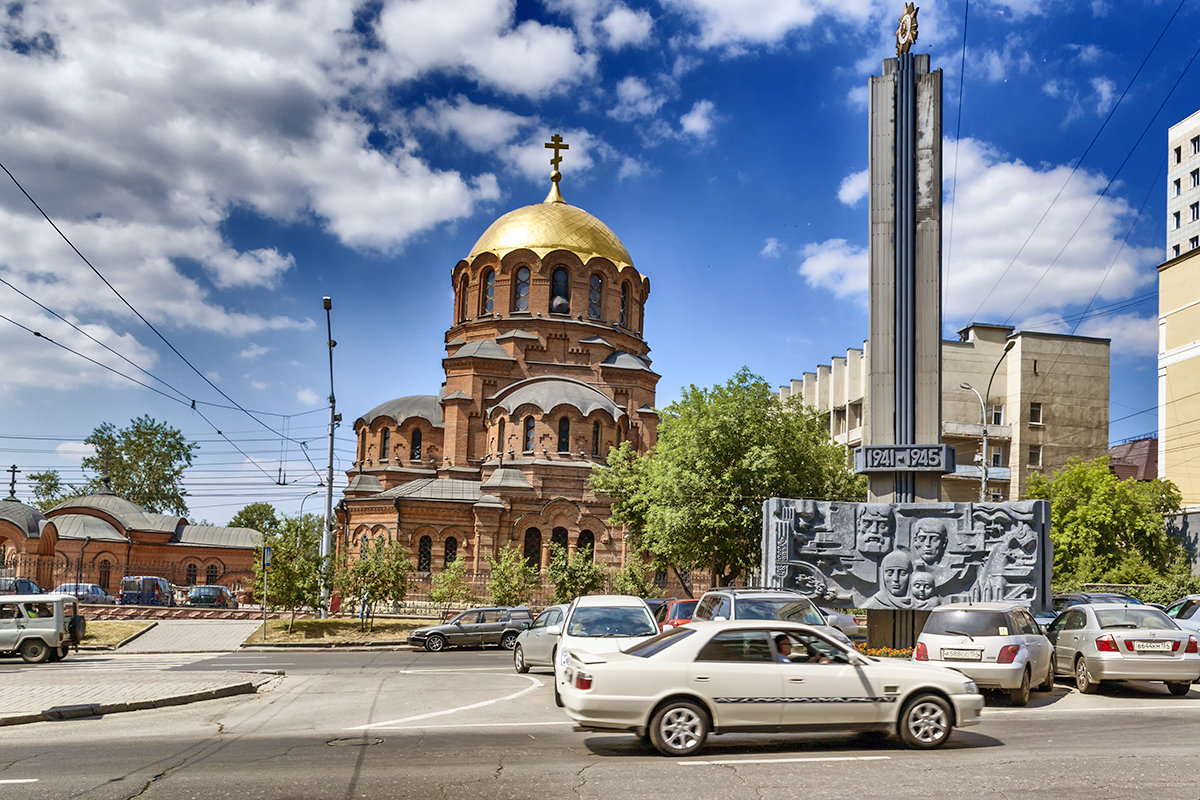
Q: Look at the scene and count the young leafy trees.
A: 6